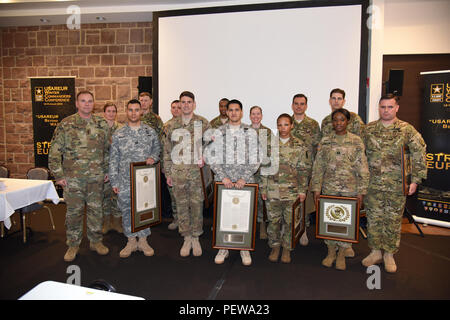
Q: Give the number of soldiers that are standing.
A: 14